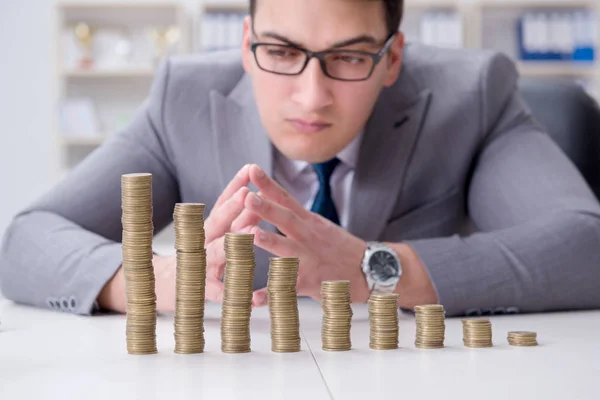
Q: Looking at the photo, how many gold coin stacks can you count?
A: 9